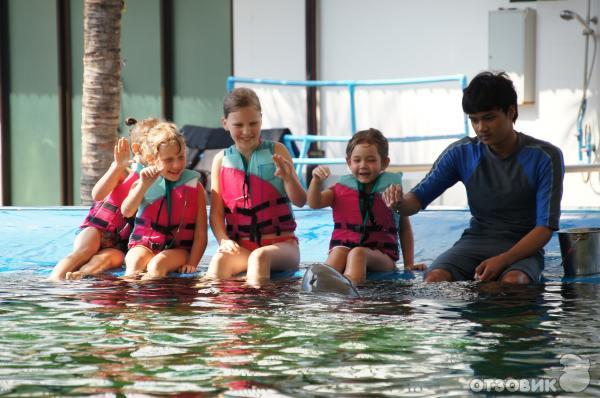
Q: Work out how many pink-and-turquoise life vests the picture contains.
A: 4